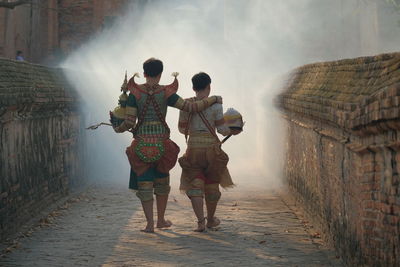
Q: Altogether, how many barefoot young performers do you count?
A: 2